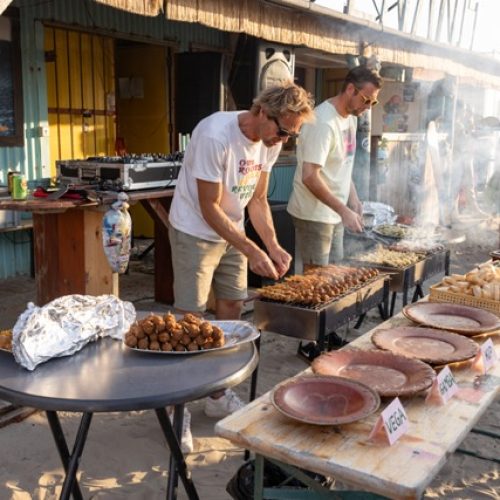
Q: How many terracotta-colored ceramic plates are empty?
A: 4